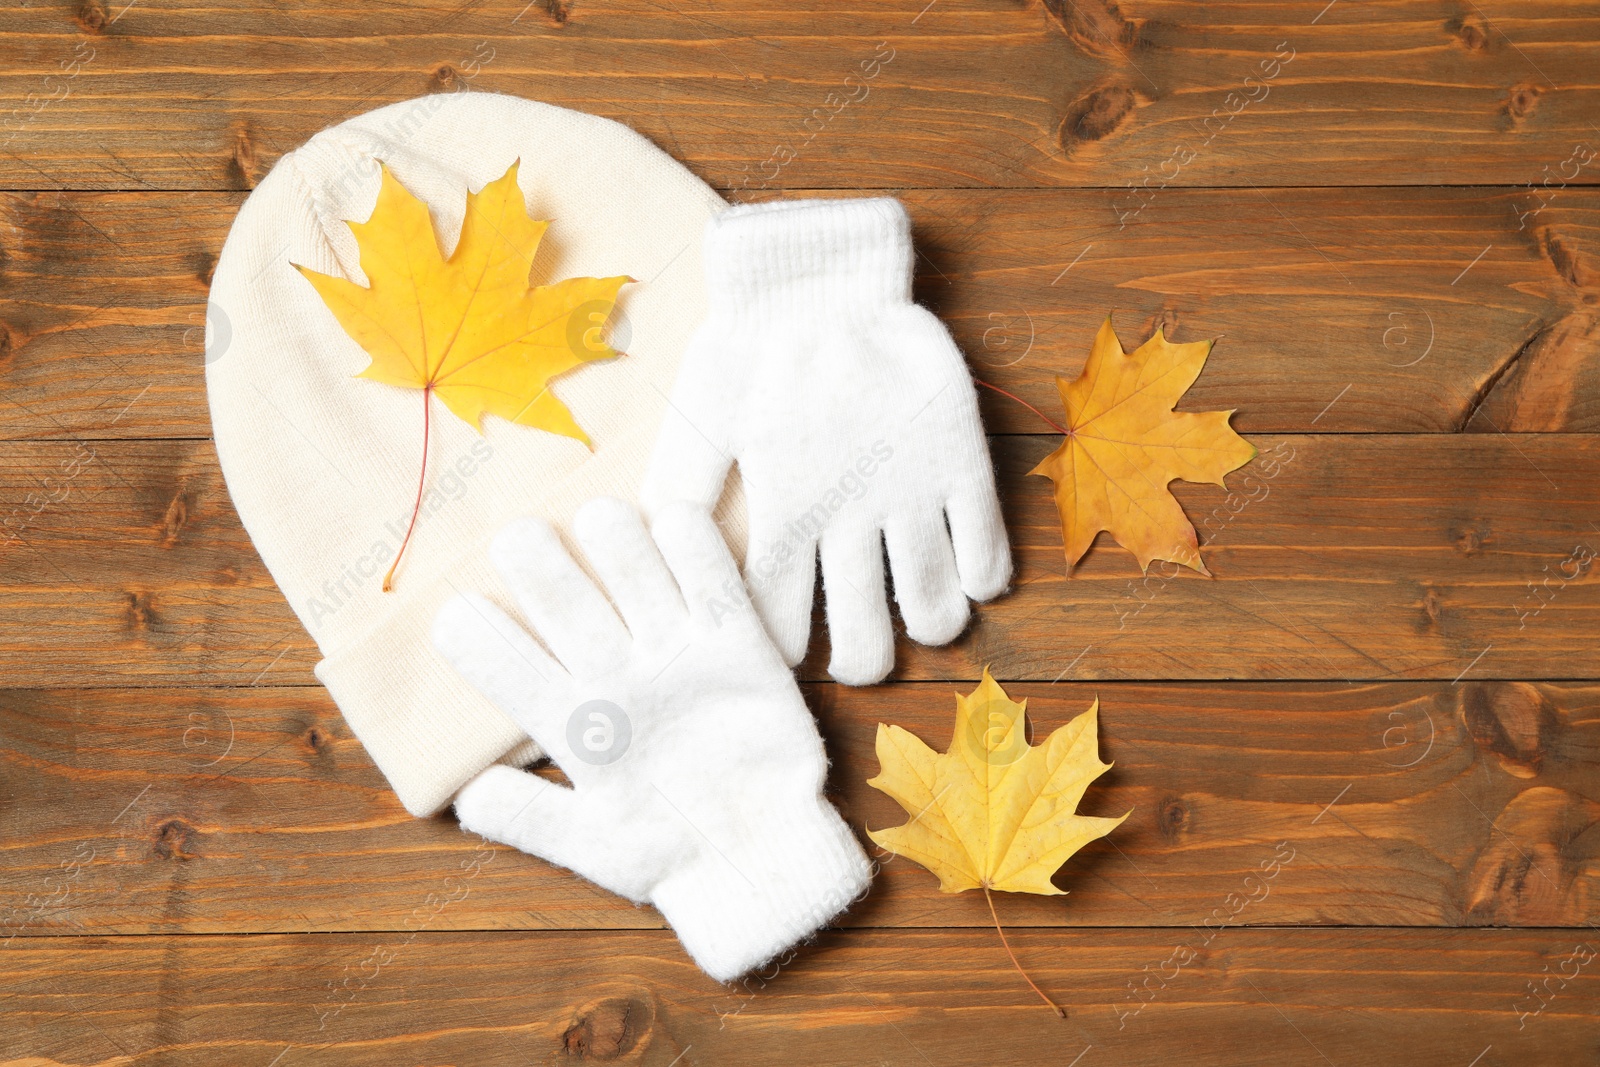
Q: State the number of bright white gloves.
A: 2